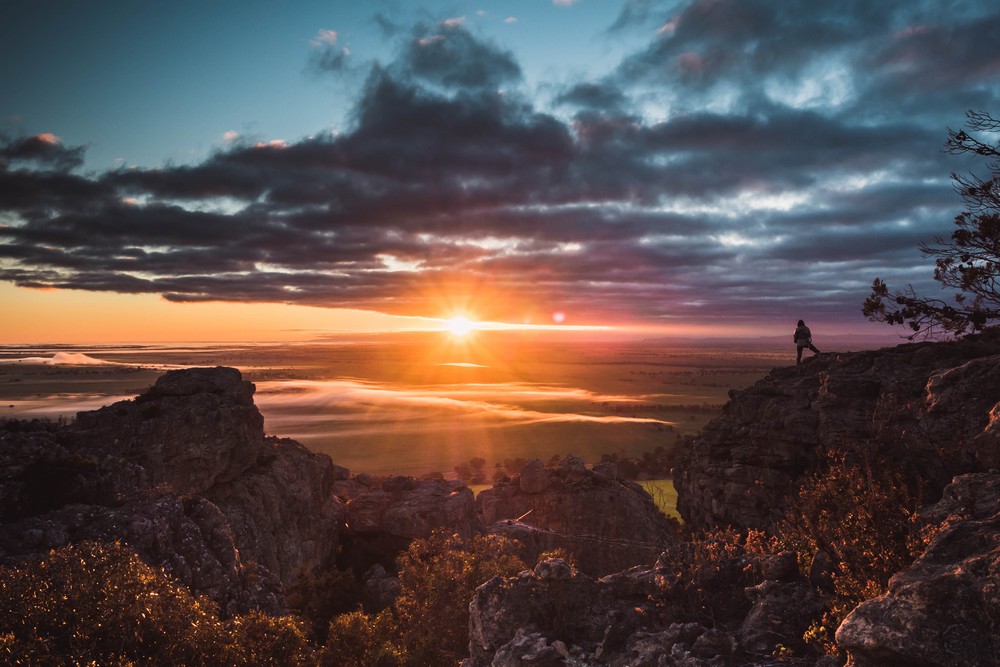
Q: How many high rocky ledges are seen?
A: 2